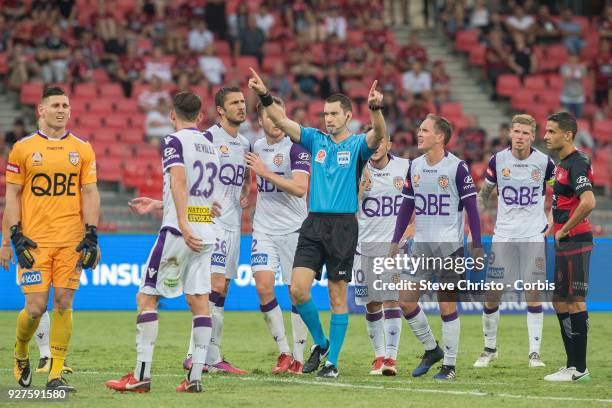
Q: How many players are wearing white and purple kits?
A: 6